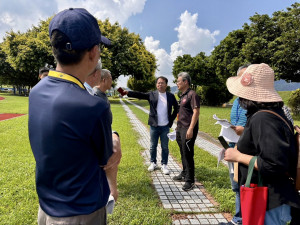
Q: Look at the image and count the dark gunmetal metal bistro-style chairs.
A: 0